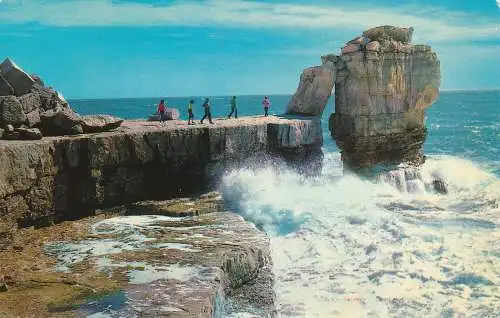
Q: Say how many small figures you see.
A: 5